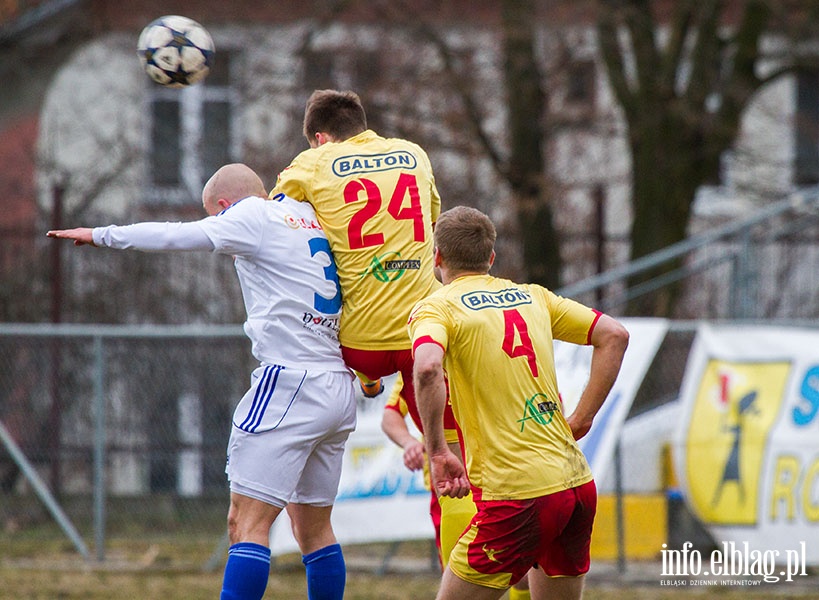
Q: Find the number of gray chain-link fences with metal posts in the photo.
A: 1